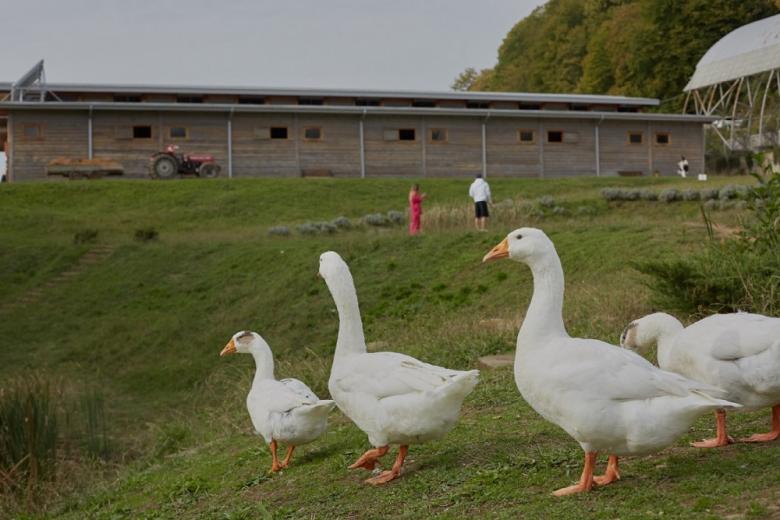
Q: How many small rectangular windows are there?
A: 11